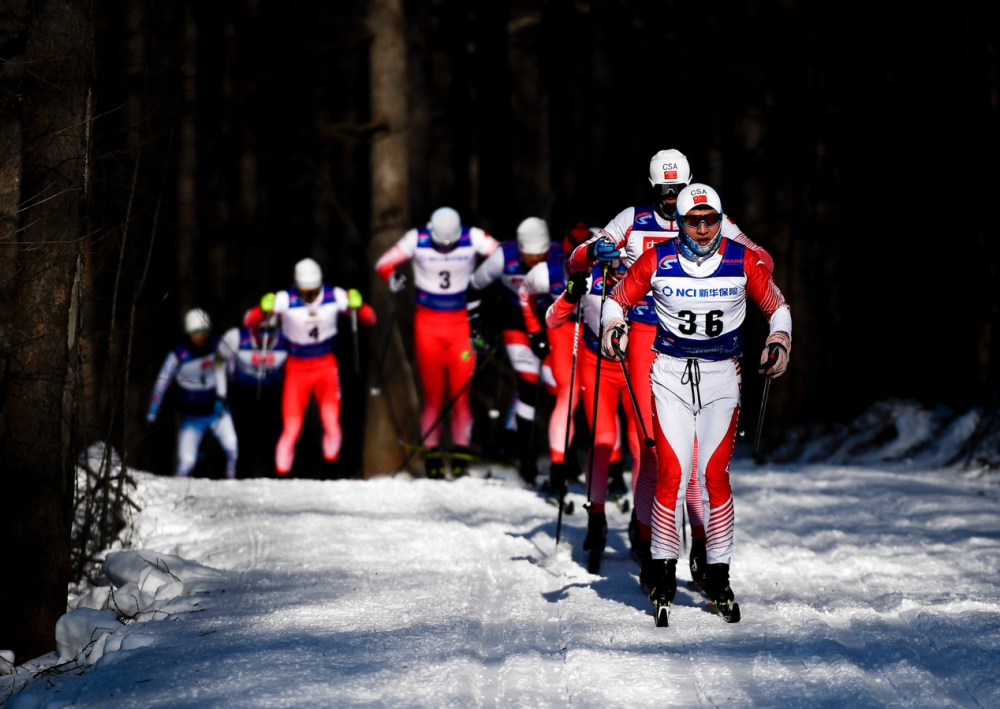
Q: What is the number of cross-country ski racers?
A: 9